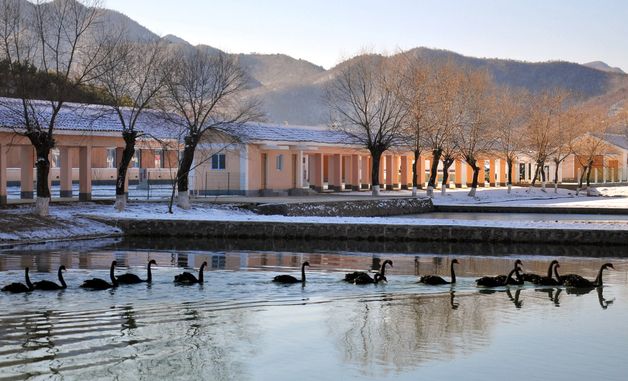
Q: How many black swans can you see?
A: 14